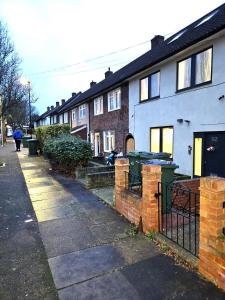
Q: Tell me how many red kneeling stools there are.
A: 0